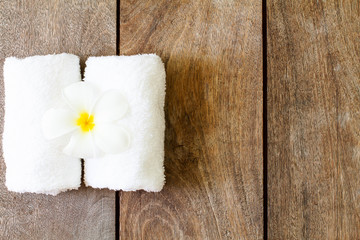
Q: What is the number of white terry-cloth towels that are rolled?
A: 2